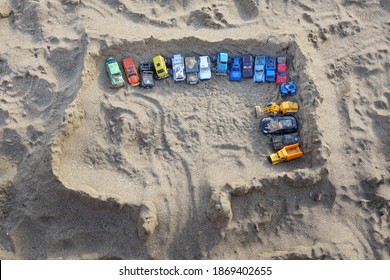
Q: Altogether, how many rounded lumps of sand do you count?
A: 2